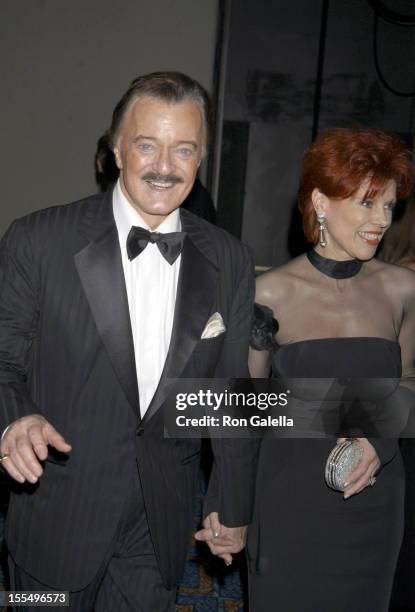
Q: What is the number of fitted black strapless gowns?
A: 1